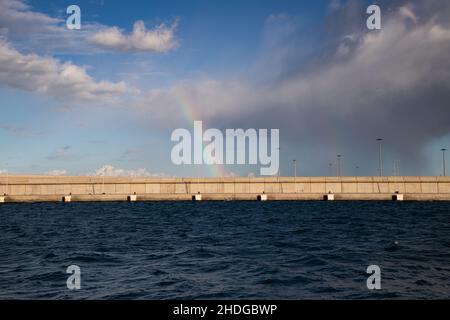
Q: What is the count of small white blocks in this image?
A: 7